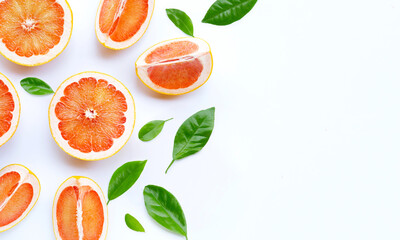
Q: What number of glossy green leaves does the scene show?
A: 8